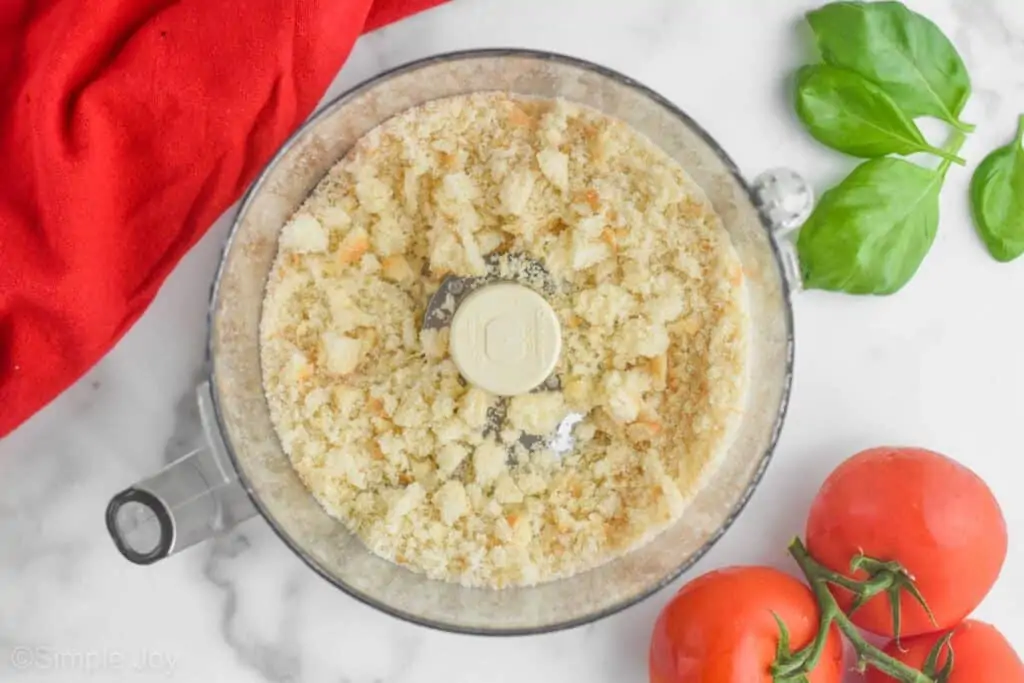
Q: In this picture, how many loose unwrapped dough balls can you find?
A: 0